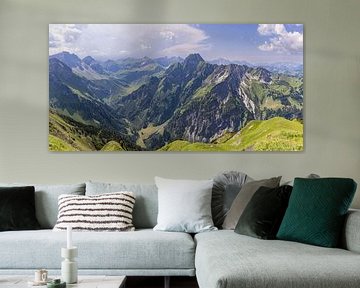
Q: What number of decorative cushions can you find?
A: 7